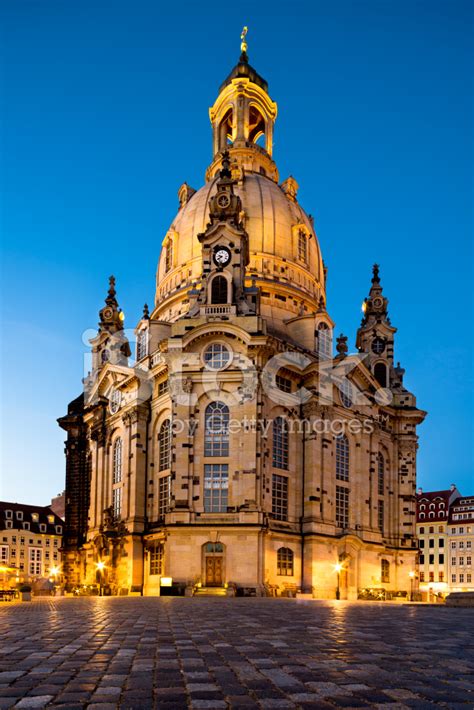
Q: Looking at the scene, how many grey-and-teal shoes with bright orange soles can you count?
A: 0